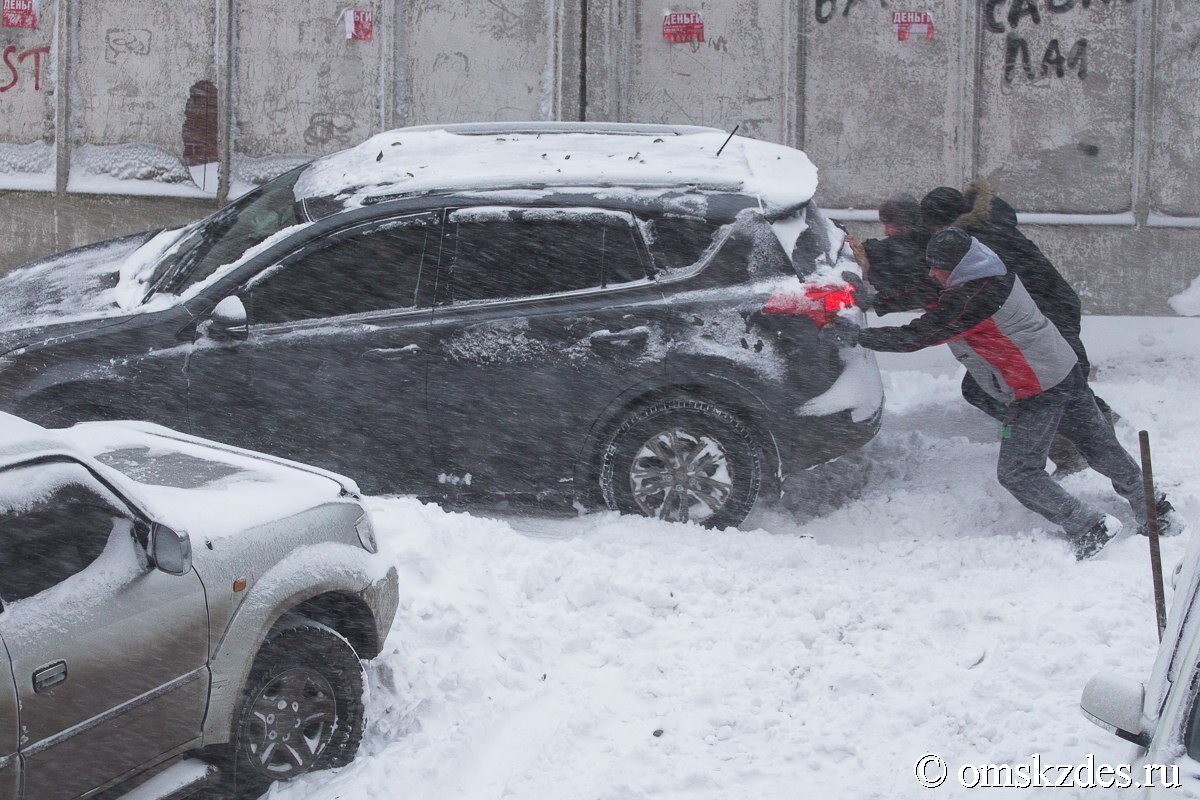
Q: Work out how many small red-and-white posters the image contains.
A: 4